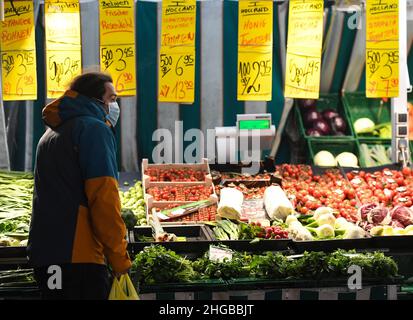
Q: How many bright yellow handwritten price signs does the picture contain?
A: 7